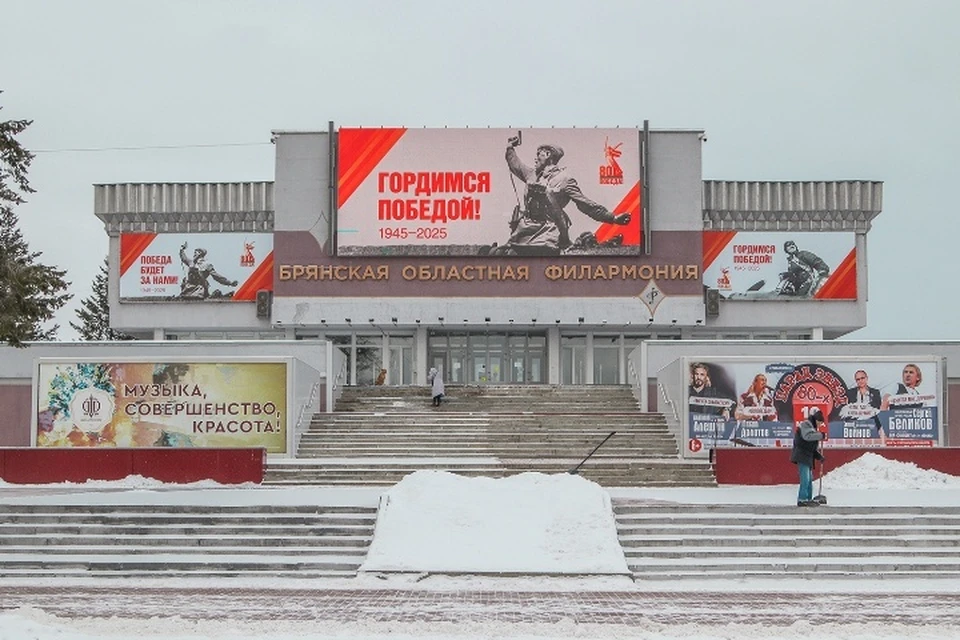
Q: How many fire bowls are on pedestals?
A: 0